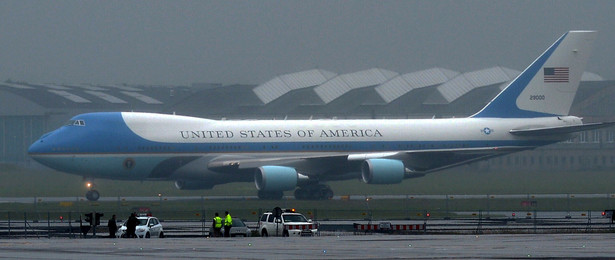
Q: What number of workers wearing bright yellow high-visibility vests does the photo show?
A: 2